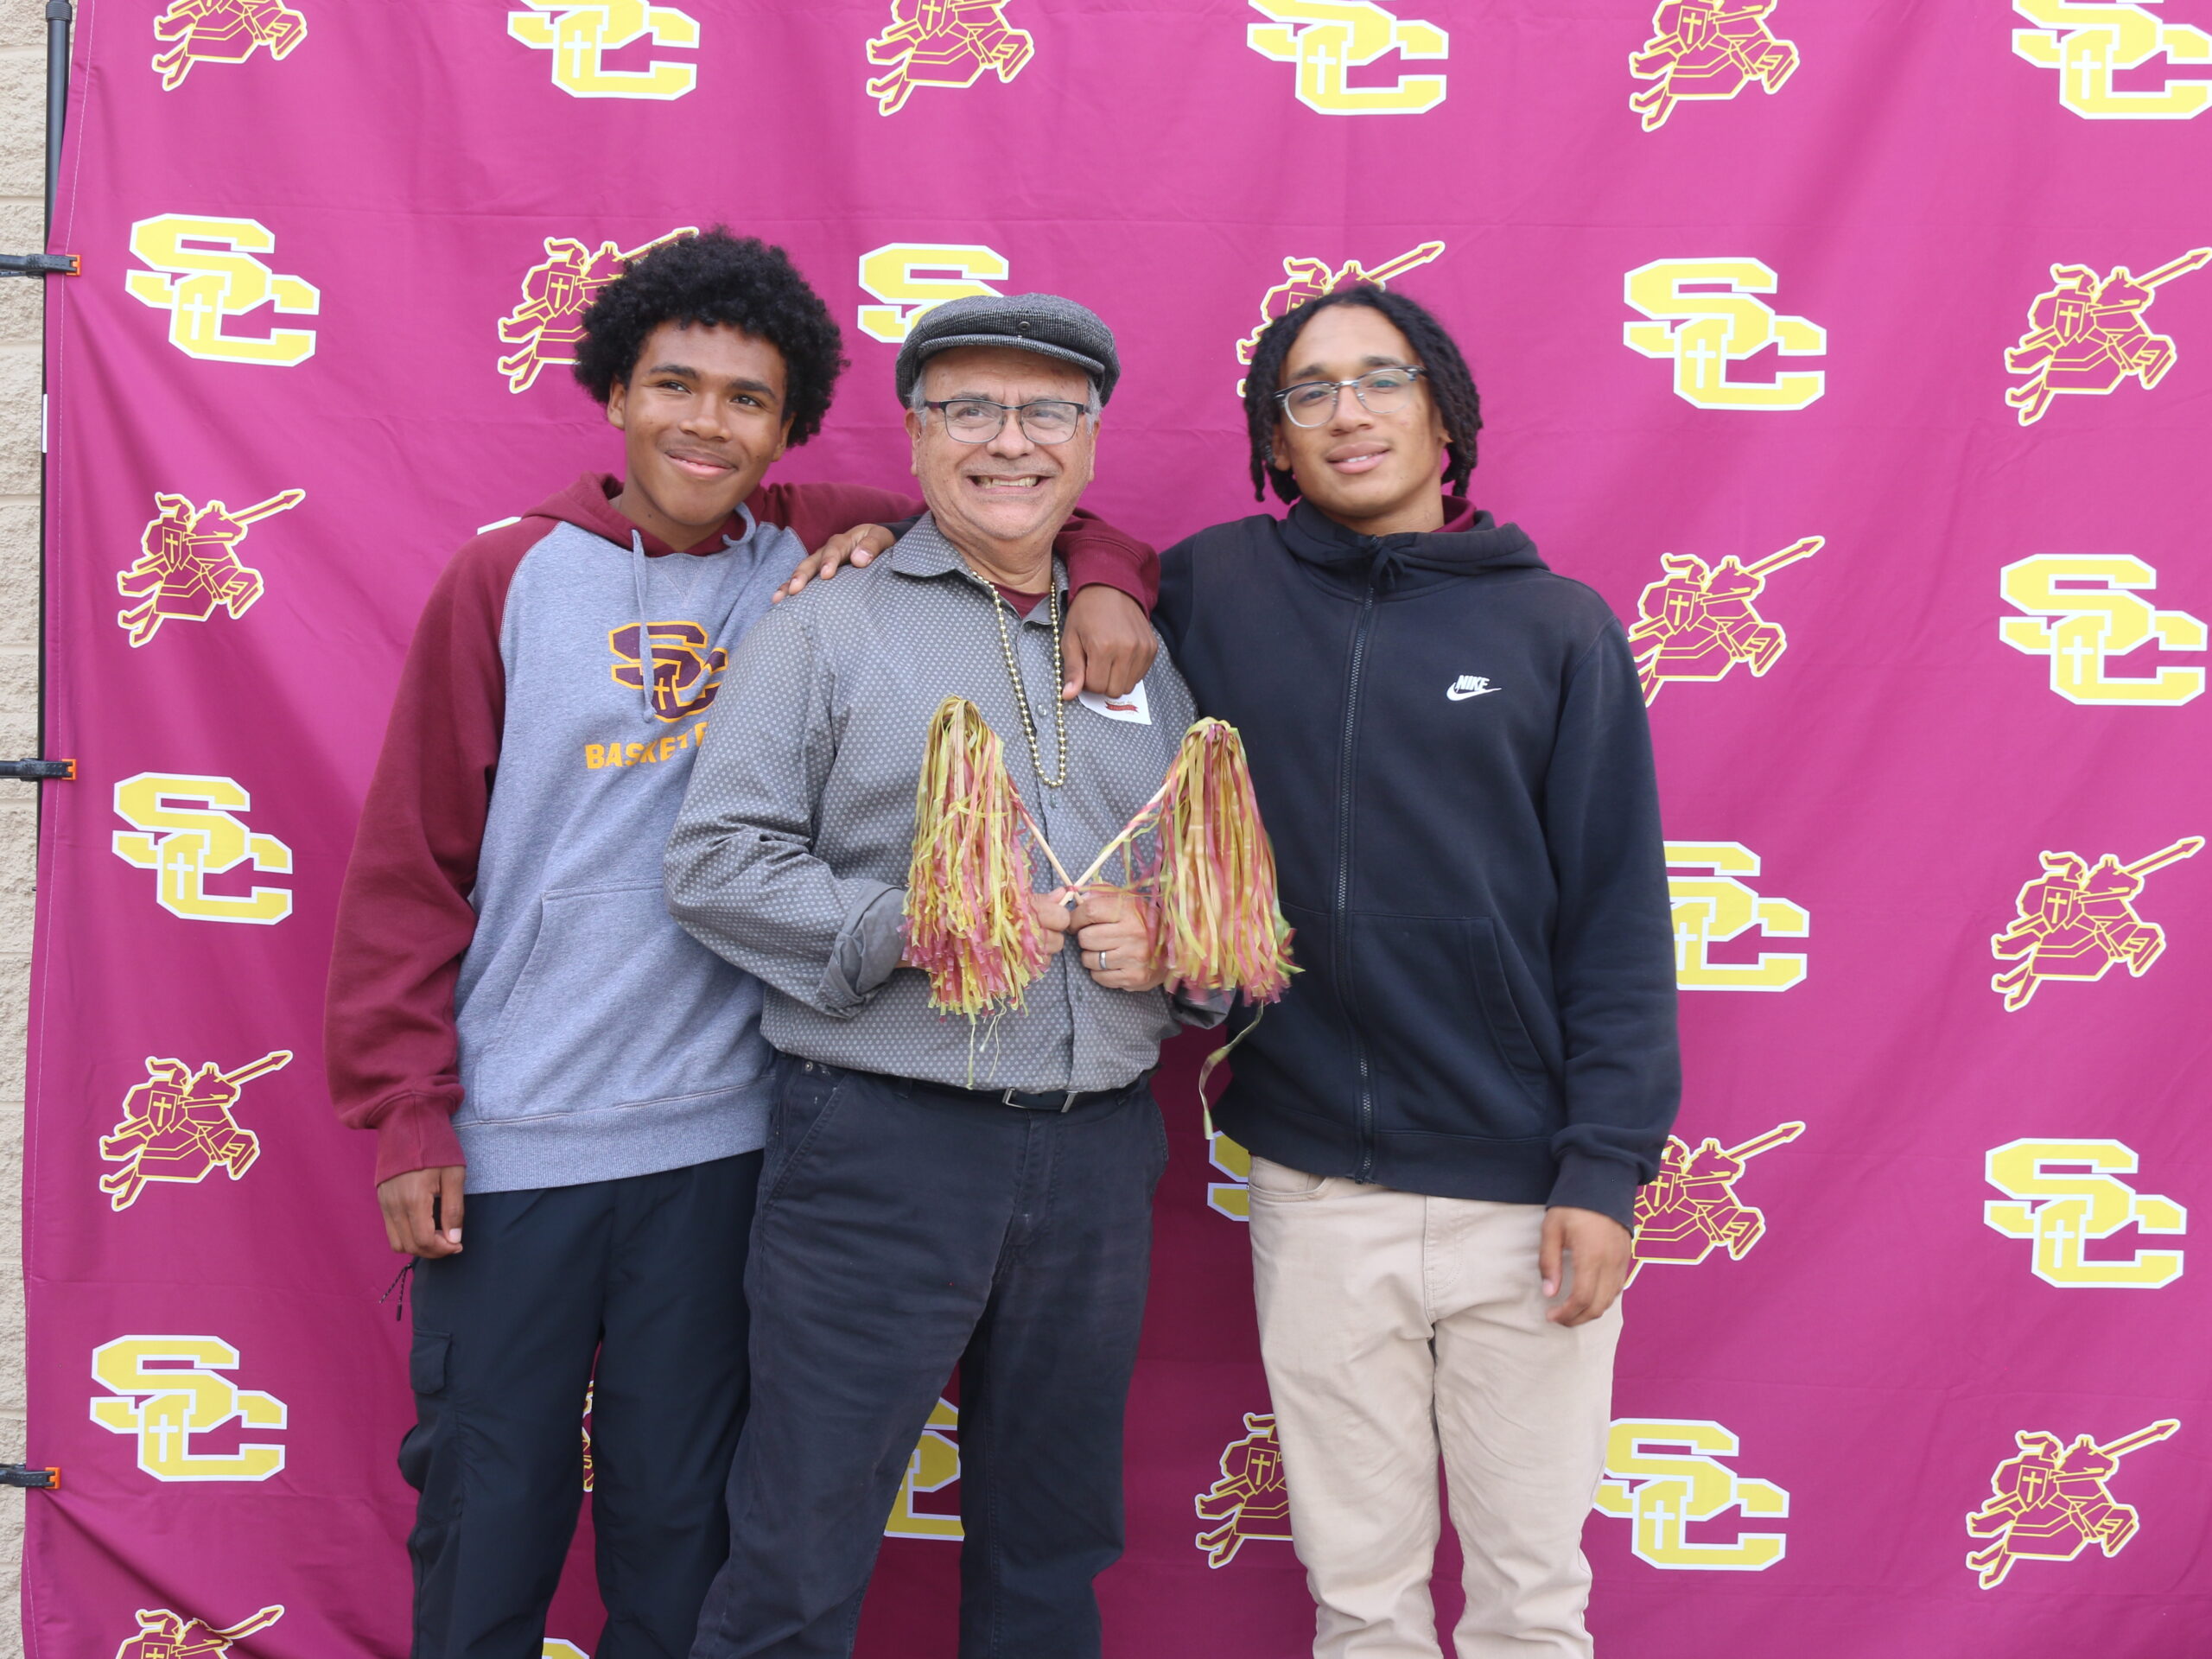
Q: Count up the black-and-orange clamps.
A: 3